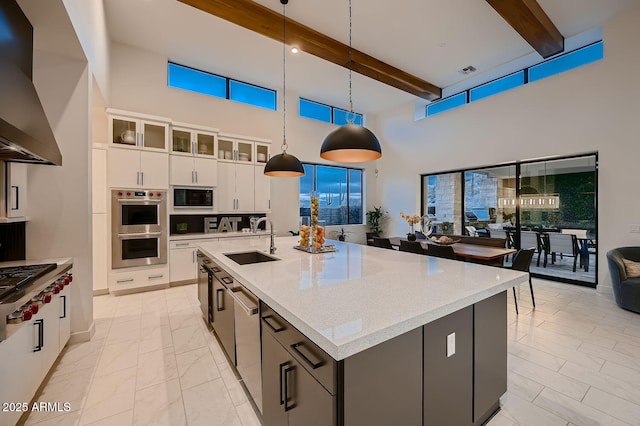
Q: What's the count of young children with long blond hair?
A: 0